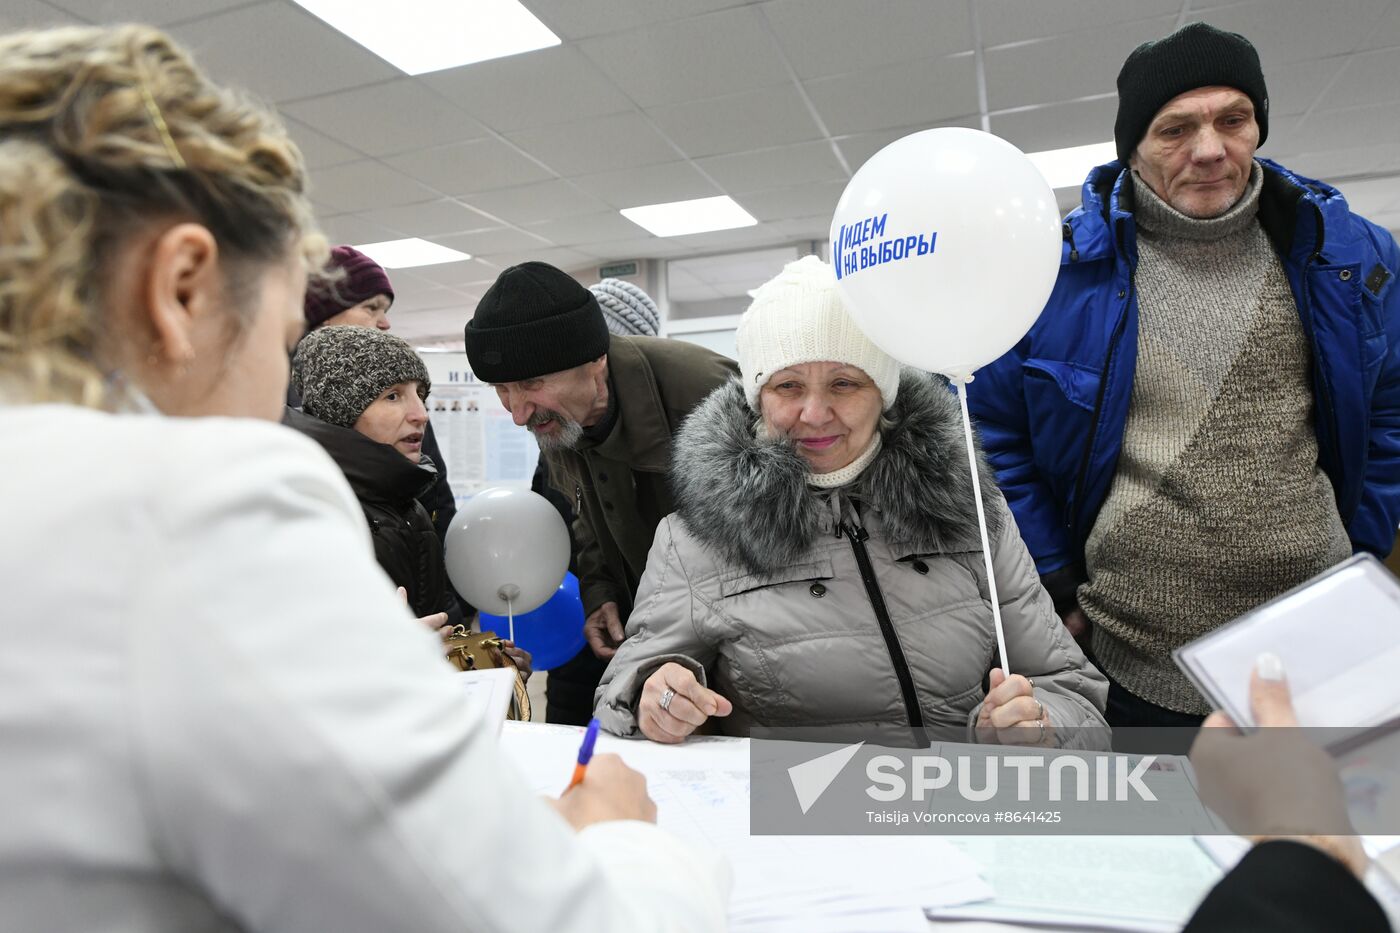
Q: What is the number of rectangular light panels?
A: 4